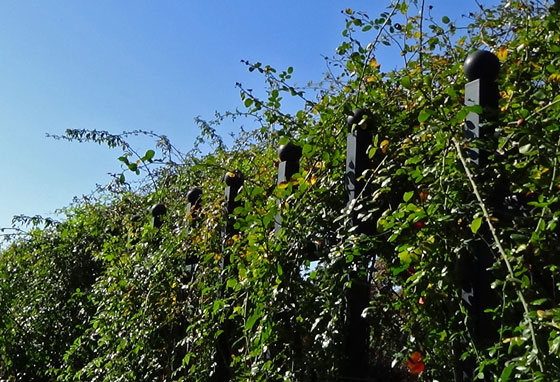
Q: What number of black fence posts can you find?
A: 6